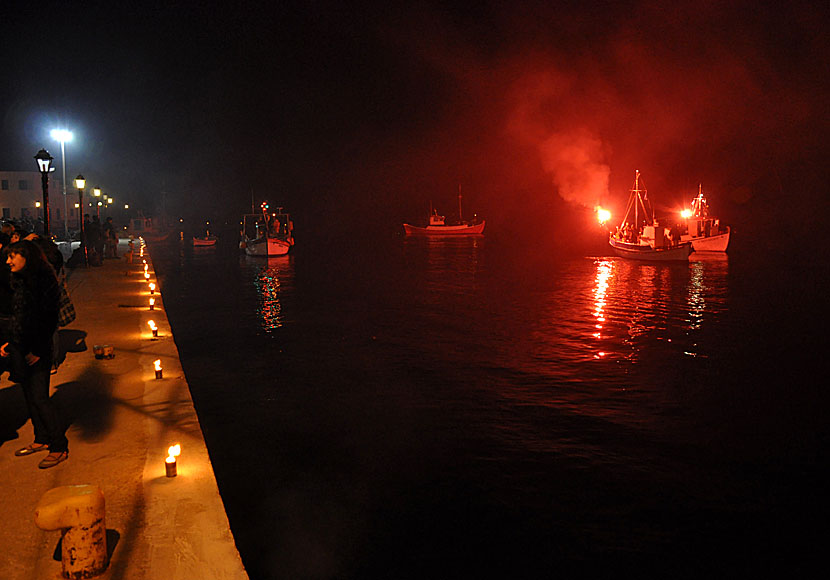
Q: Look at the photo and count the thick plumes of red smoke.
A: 1